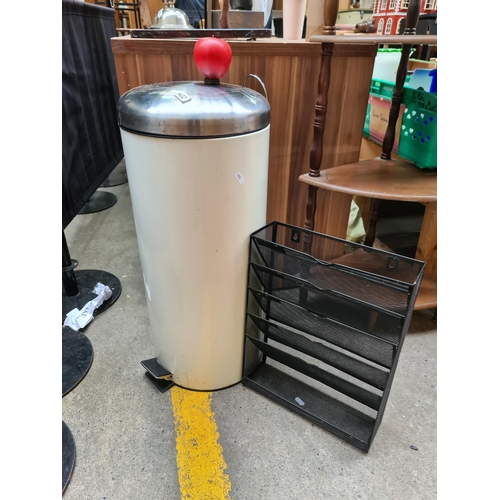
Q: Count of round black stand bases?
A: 5